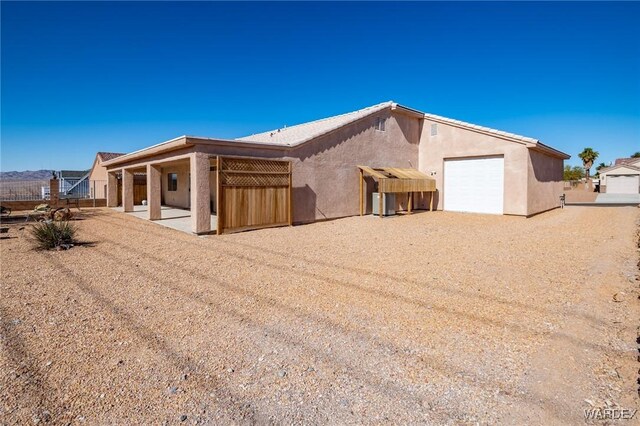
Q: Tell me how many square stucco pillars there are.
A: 4